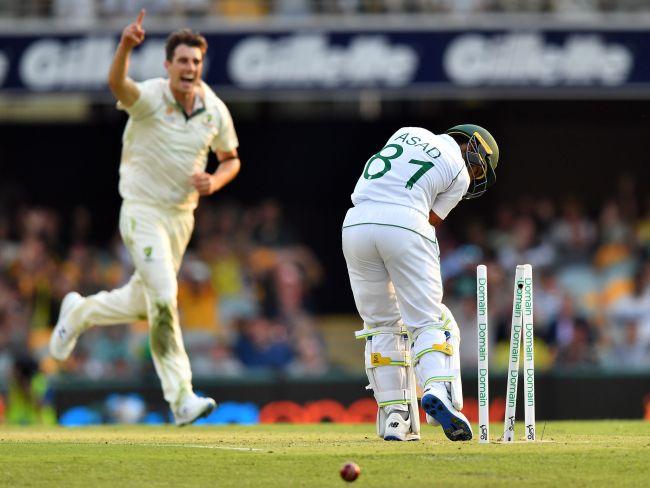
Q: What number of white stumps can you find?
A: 3